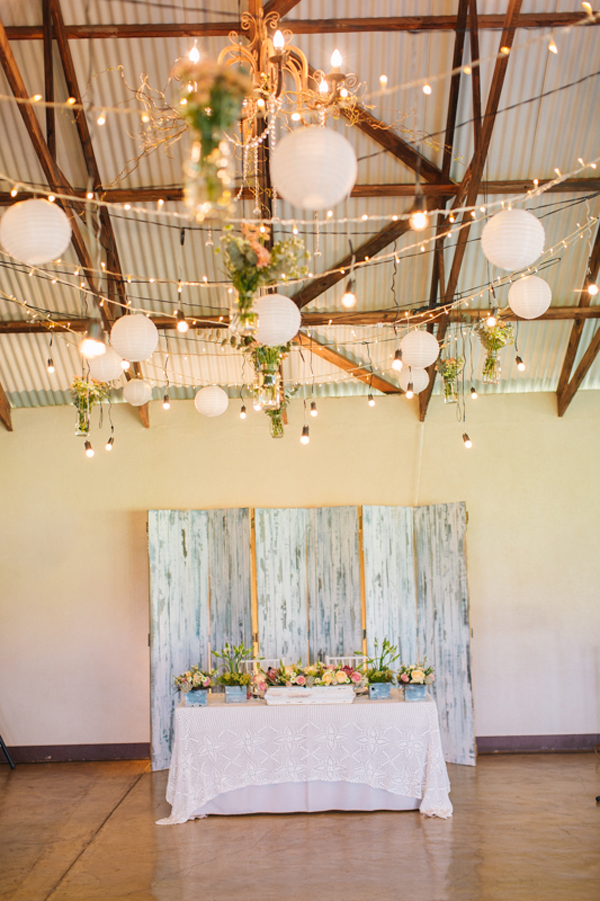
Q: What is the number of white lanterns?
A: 11